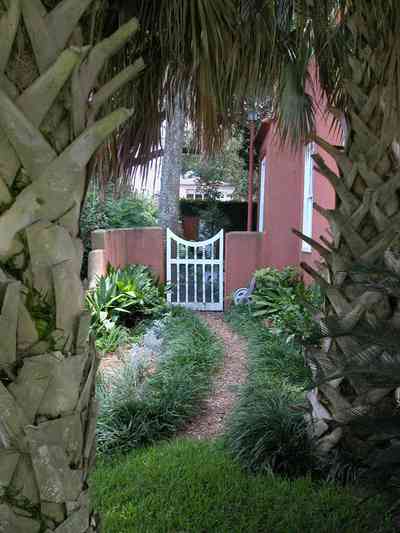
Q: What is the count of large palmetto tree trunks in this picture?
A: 2